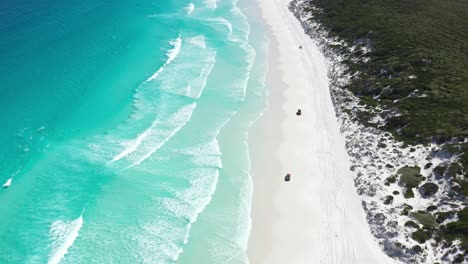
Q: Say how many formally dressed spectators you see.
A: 0